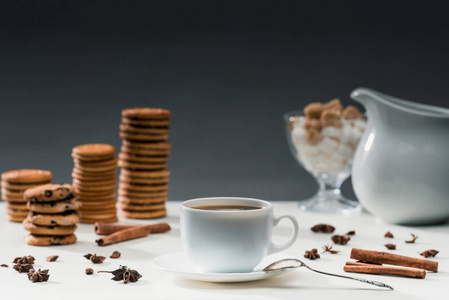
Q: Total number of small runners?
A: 0